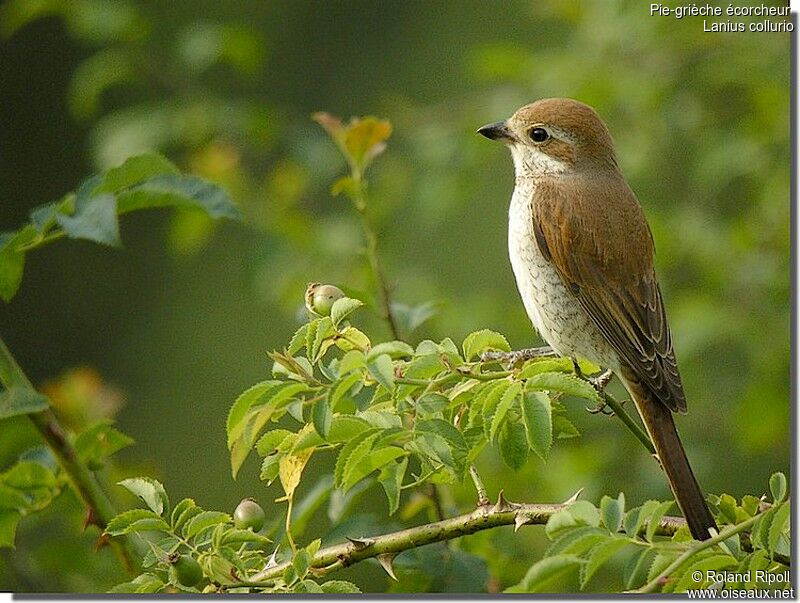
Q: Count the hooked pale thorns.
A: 6